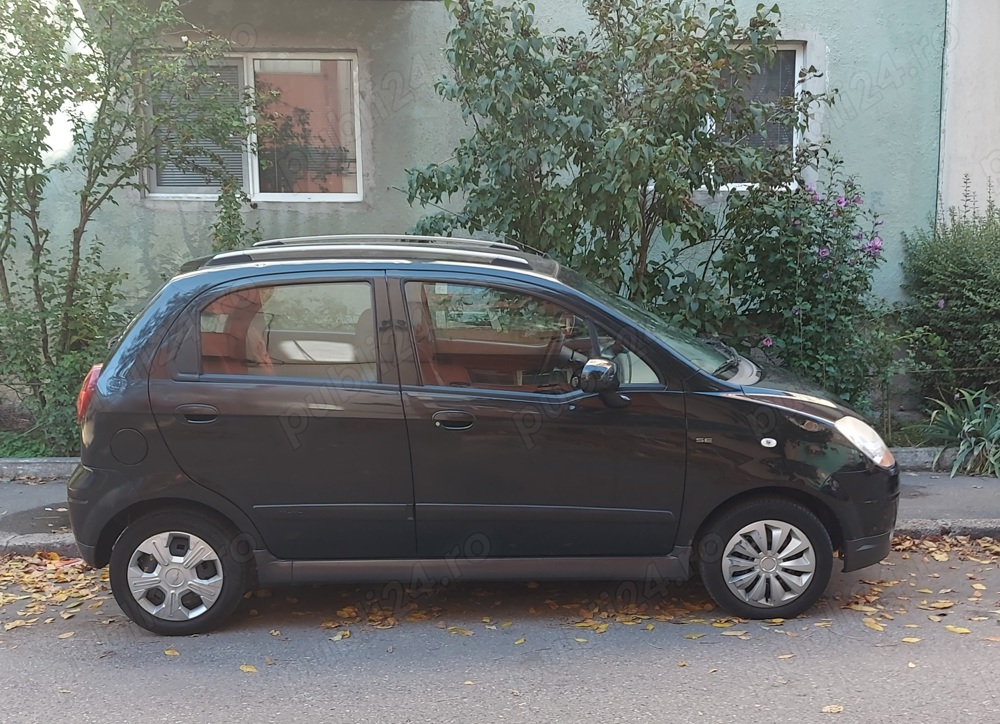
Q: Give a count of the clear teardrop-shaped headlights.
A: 1